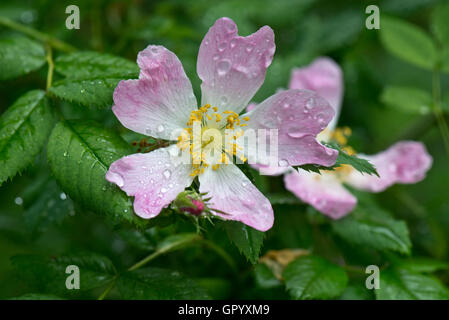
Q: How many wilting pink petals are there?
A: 0